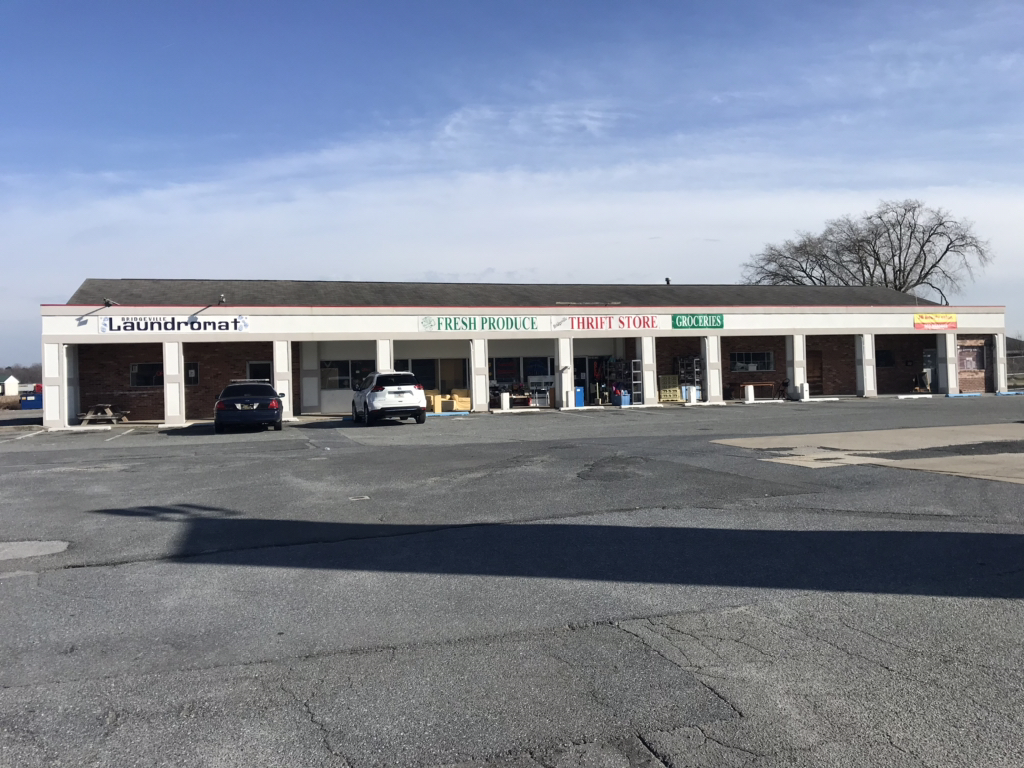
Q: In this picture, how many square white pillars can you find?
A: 12